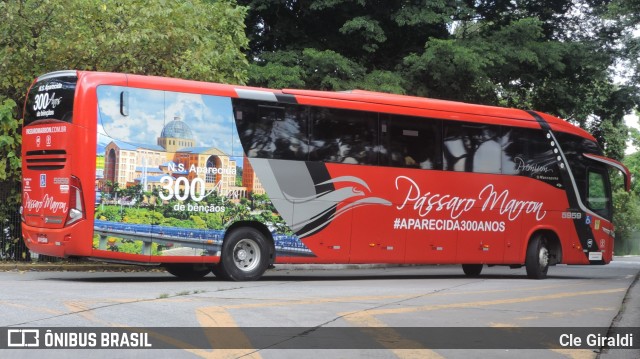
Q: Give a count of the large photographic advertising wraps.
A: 1